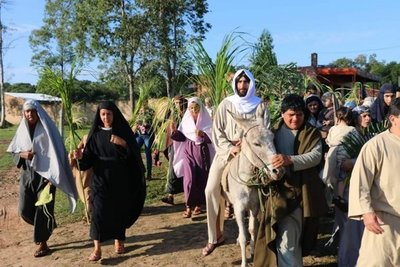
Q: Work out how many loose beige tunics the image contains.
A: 2